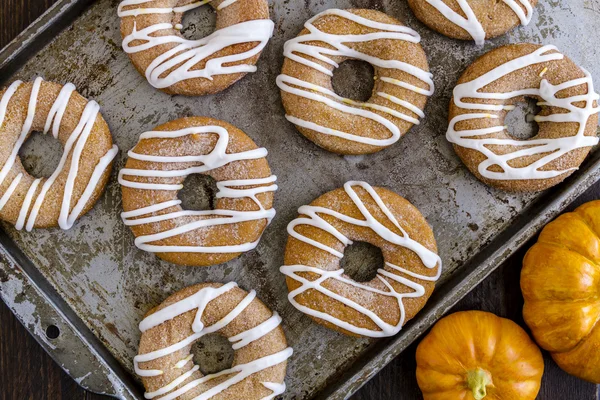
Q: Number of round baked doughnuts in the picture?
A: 8